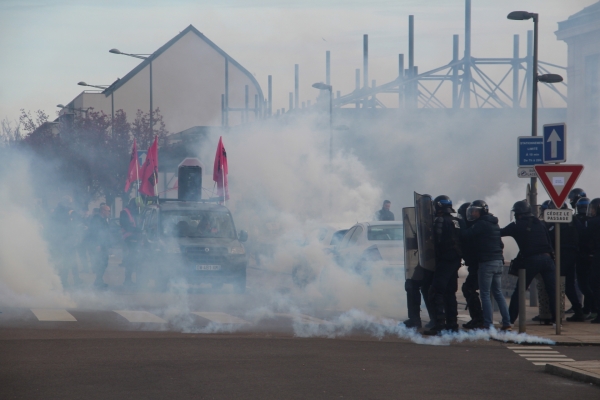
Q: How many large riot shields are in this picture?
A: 2